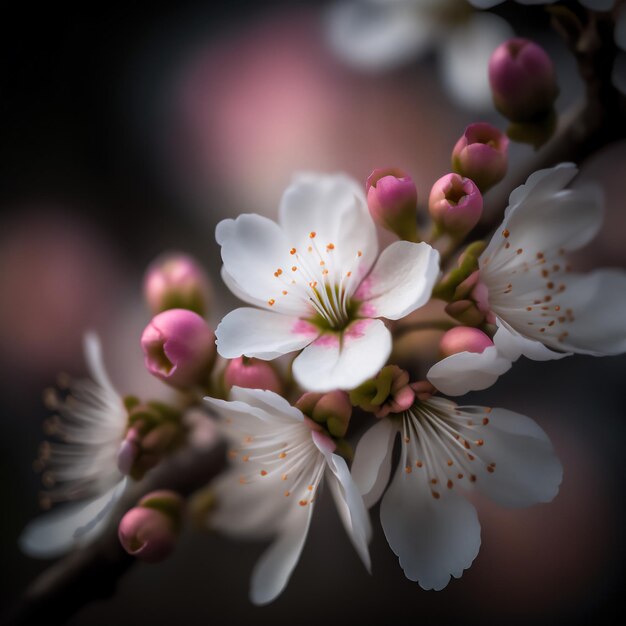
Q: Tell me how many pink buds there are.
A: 9